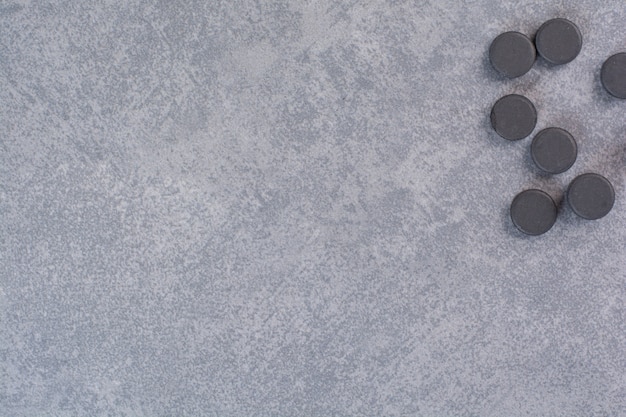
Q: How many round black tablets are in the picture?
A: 7